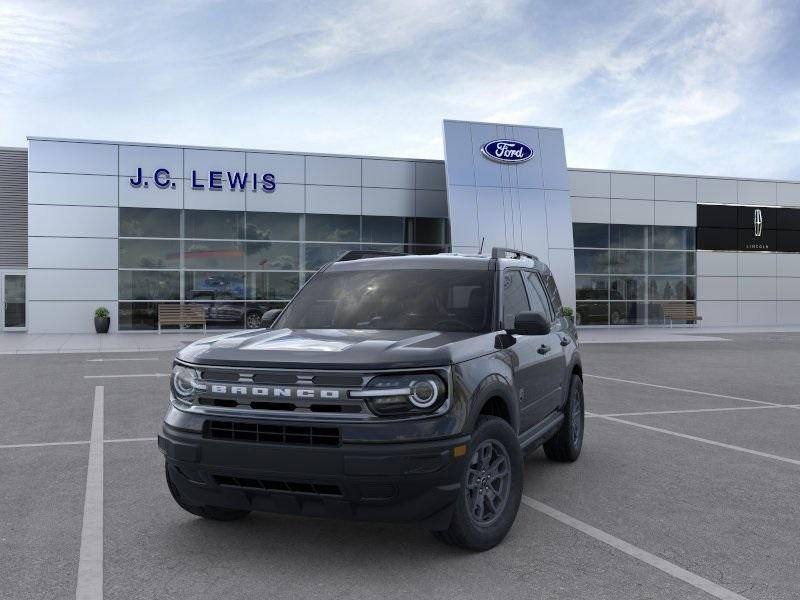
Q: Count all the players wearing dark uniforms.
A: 0